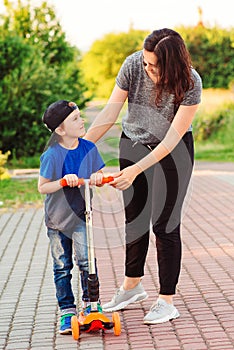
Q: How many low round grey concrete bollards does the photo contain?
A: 0